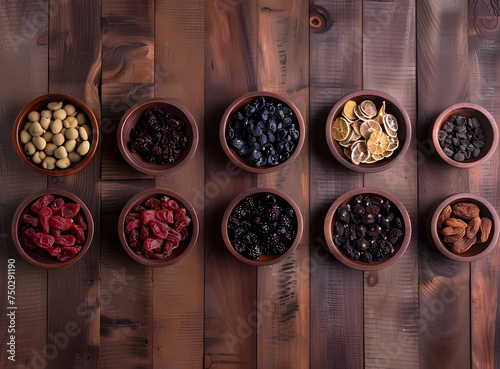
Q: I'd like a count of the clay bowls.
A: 10